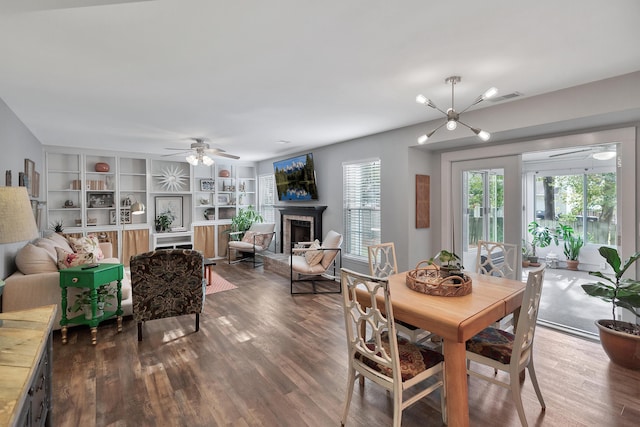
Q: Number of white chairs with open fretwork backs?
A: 4